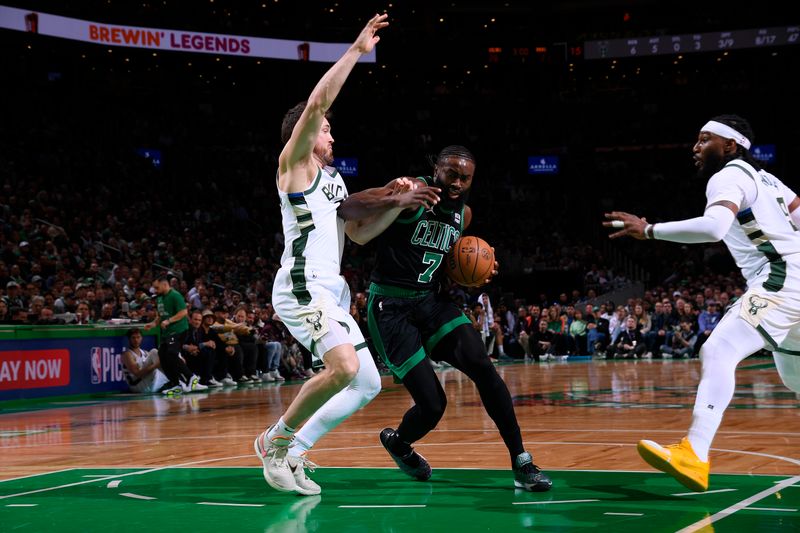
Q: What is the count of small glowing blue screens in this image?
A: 4